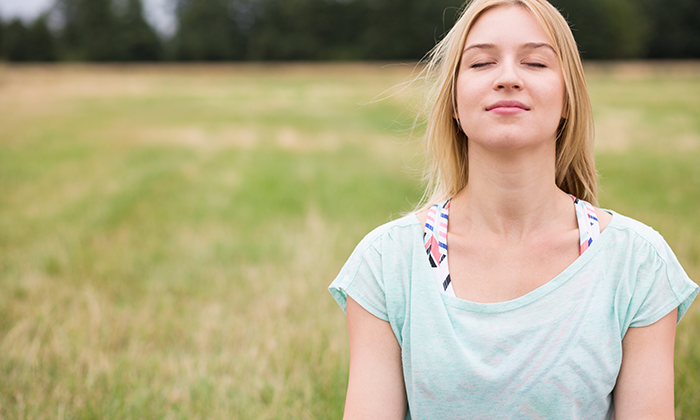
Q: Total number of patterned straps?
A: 2